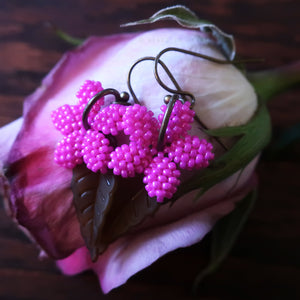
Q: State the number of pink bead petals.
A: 10